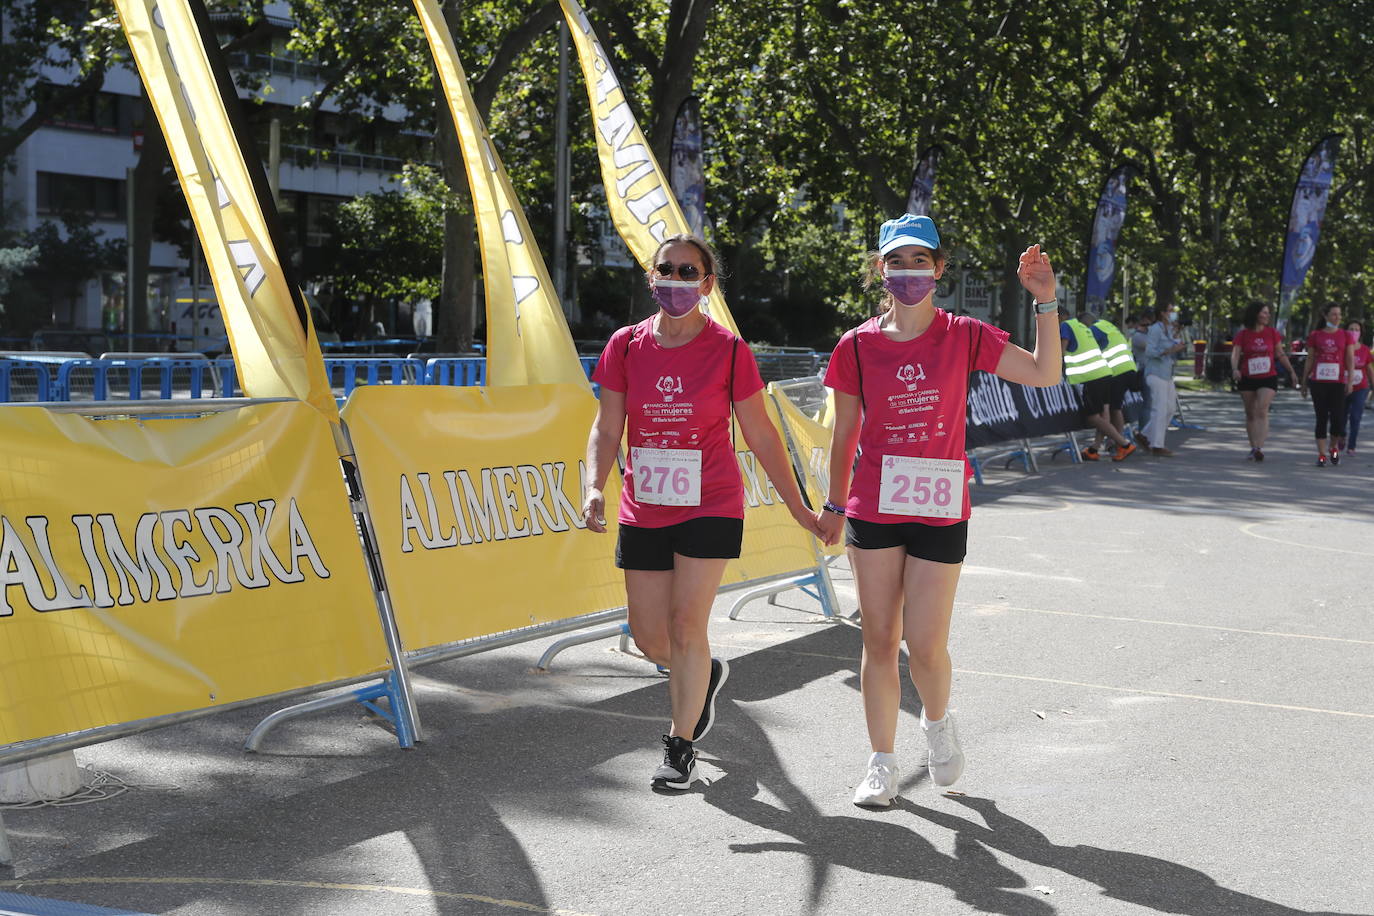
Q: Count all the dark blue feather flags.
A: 4